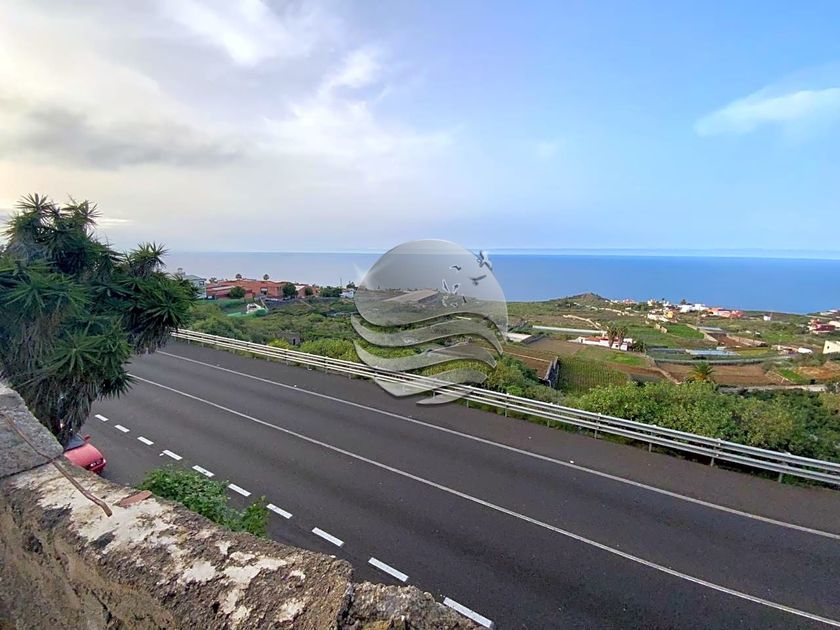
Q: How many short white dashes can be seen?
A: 10